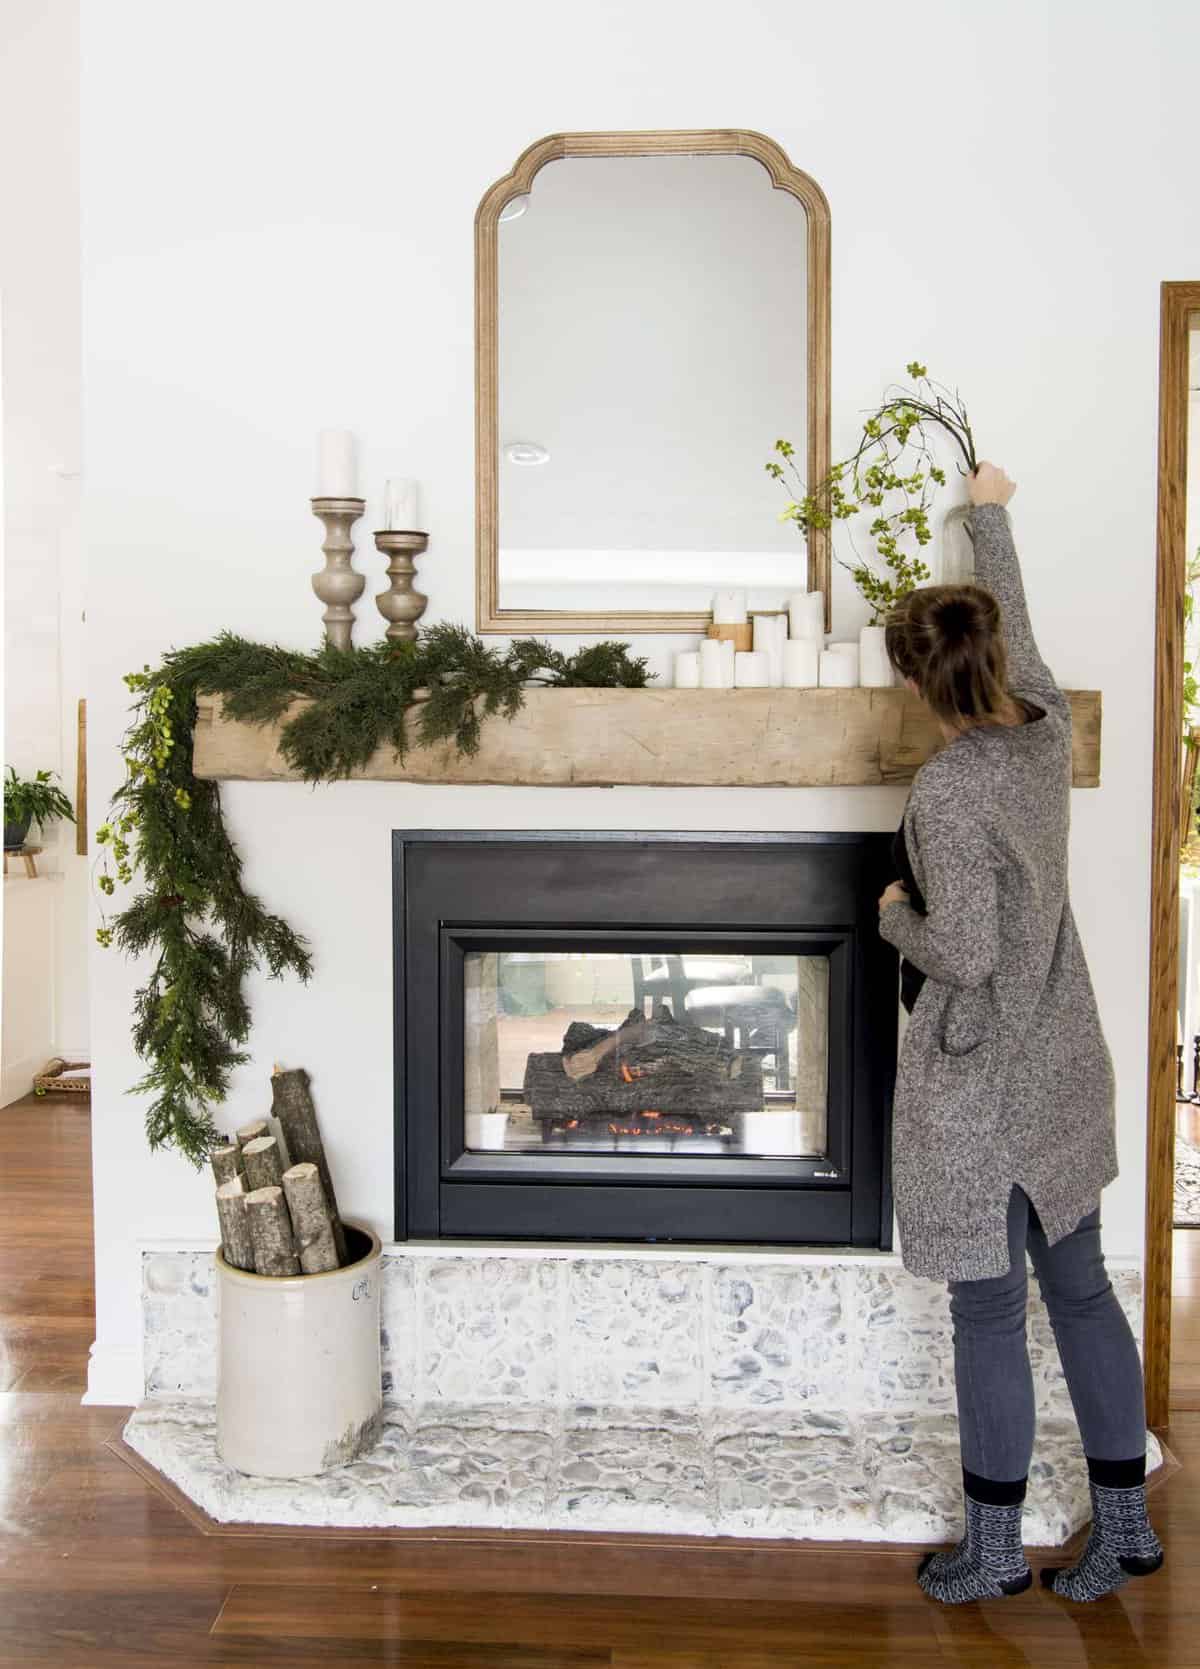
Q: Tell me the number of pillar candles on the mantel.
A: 12